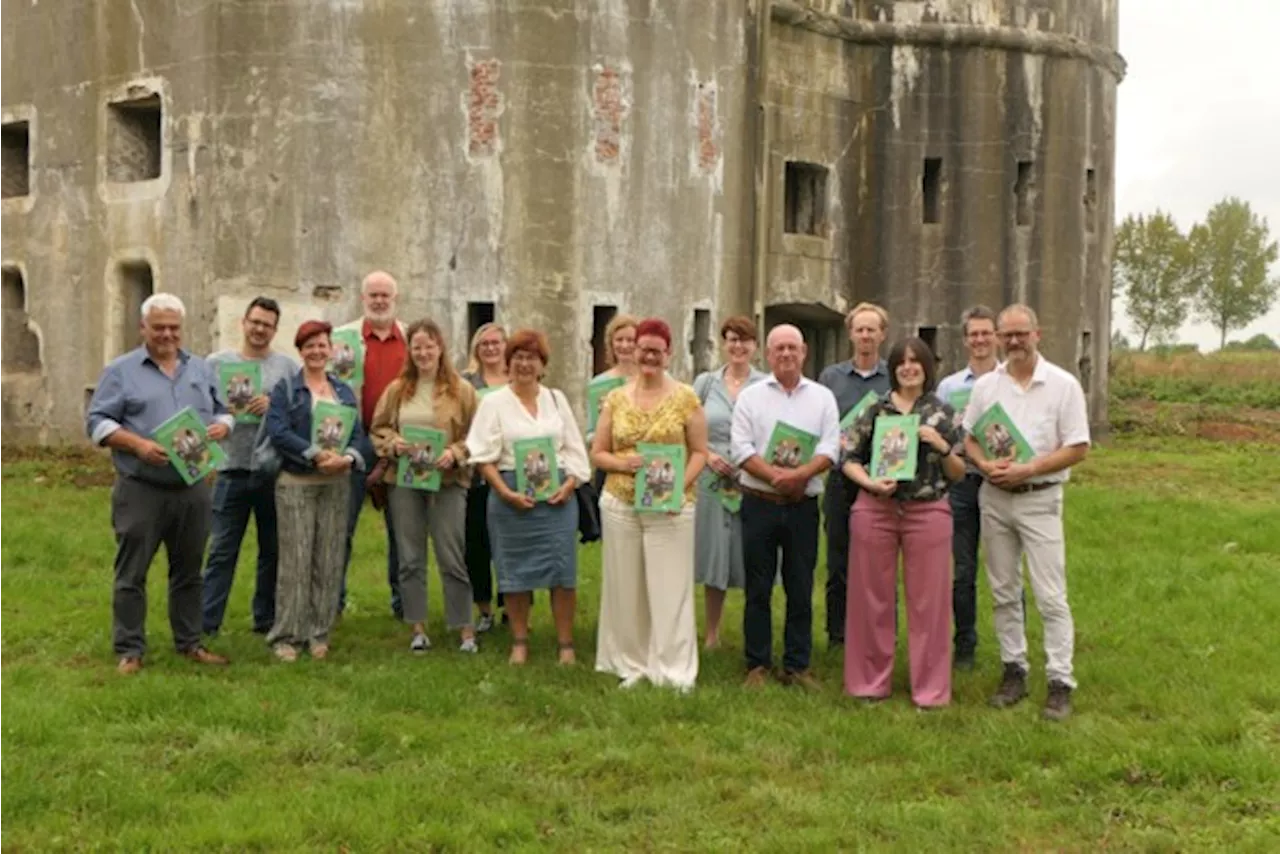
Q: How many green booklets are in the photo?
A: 15